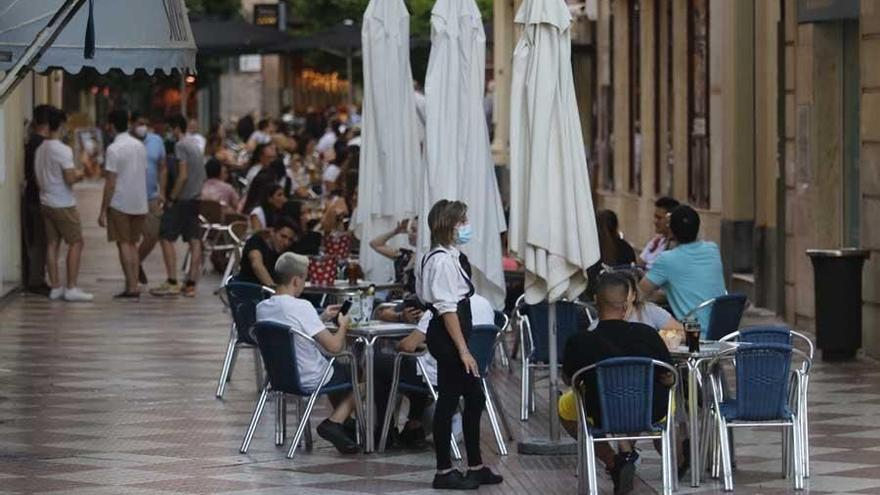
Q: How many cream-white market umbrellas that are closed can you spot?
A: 3